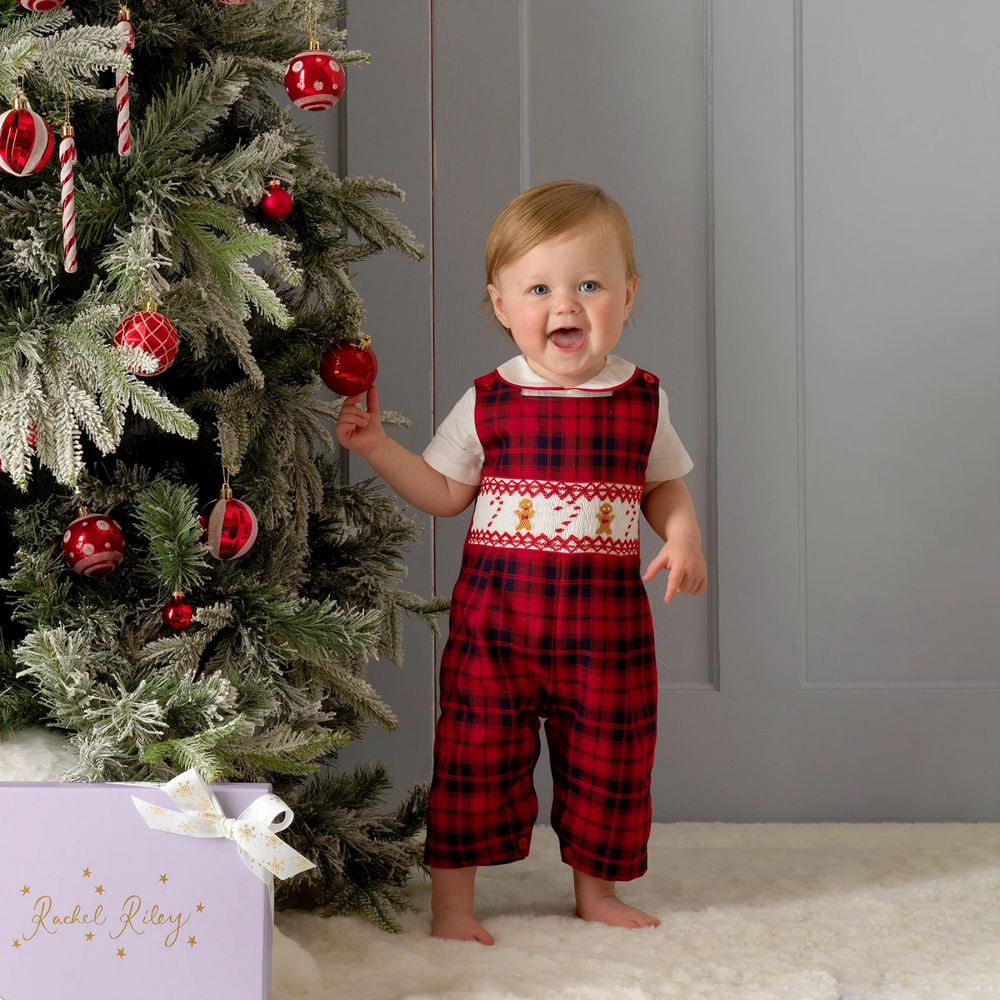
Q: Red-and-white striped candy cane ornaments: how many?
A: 2